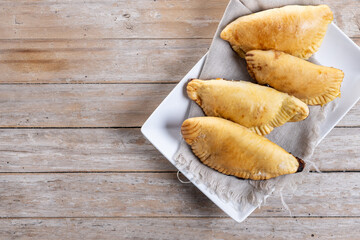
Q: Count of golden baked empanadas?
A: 4